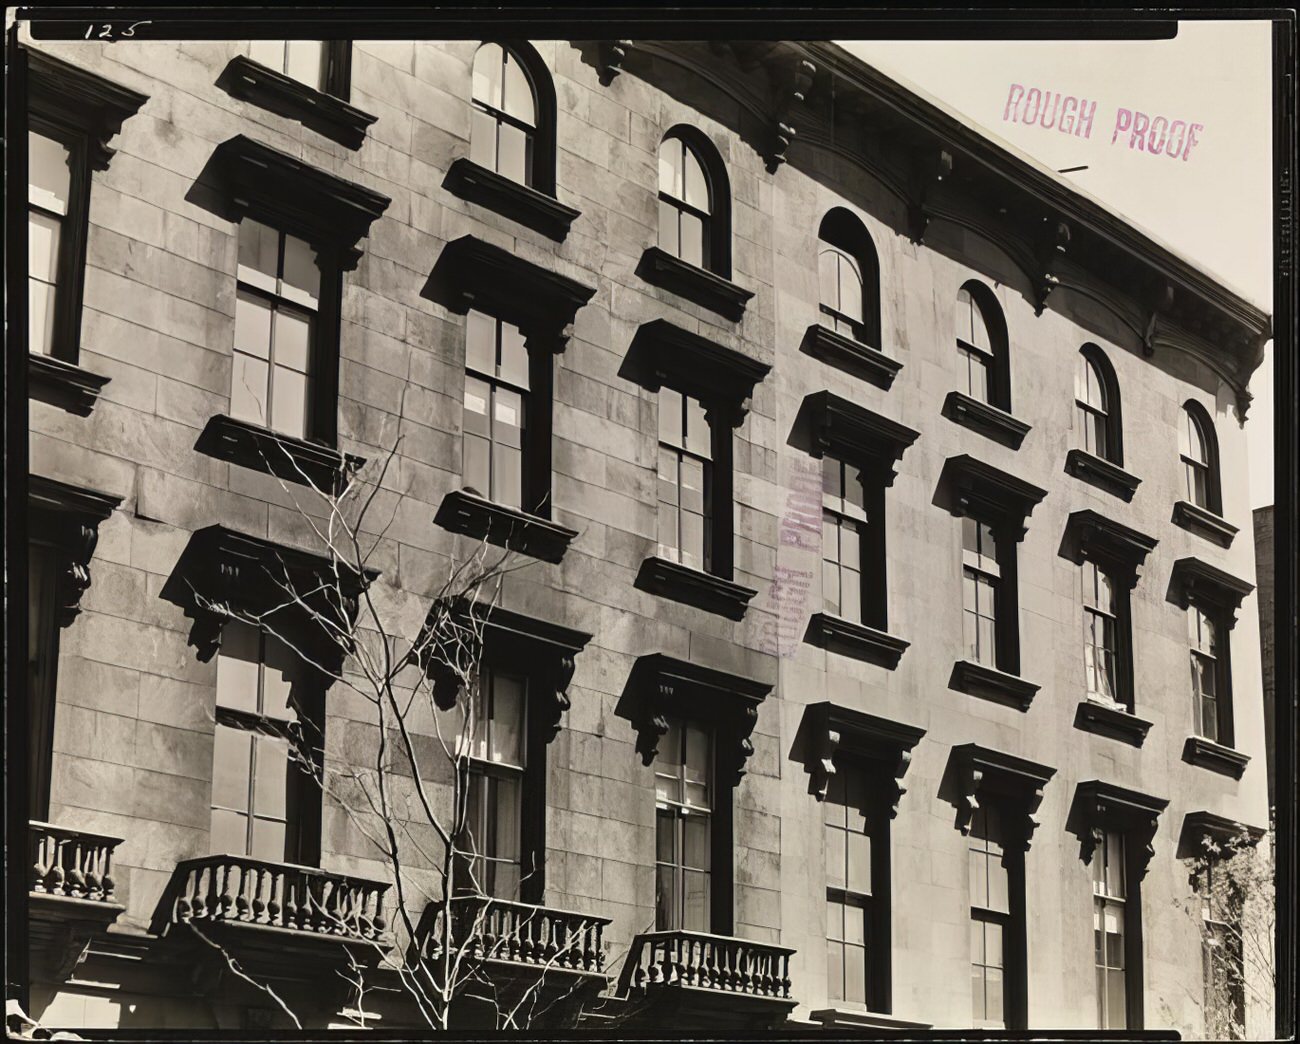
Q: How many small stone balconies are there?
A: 4